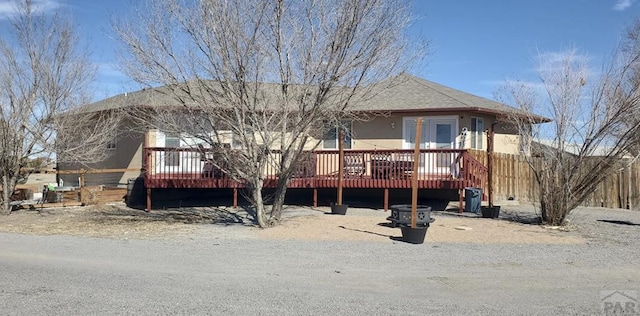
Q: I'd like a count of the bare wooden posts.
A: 3